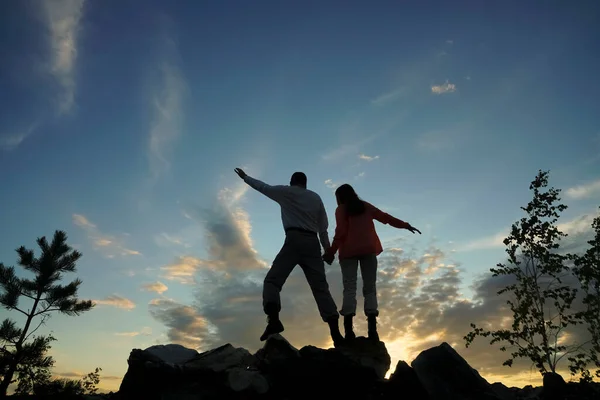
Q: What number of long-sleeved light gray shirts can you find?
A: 1